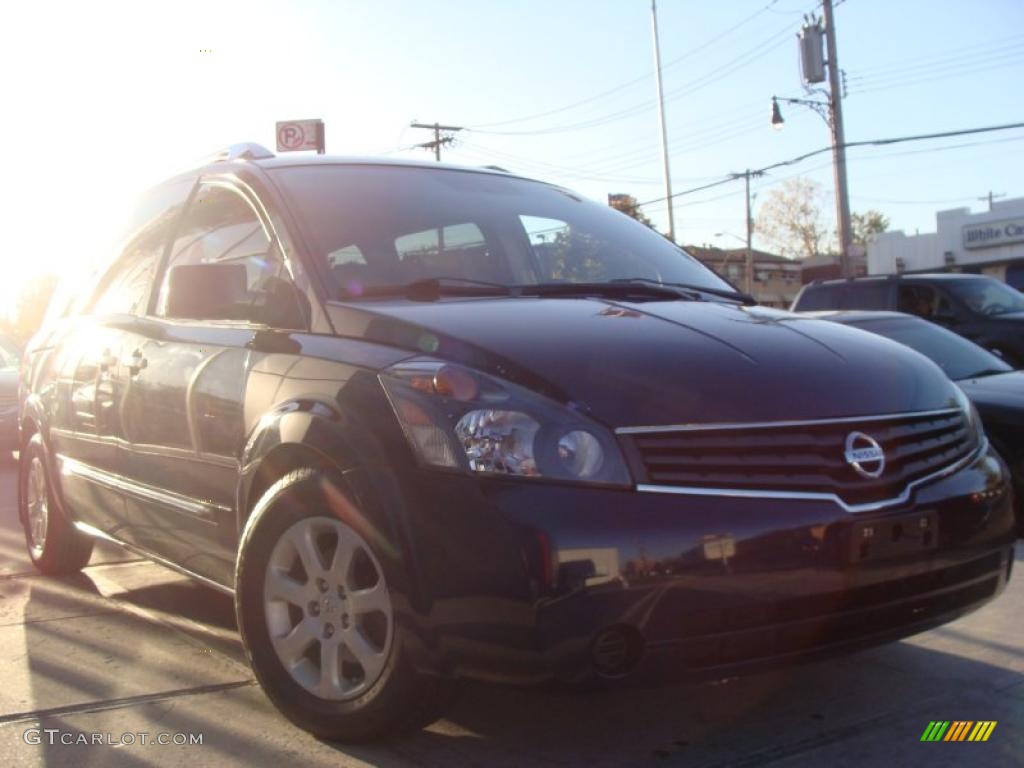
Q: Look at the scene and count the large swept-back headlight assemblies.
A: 1